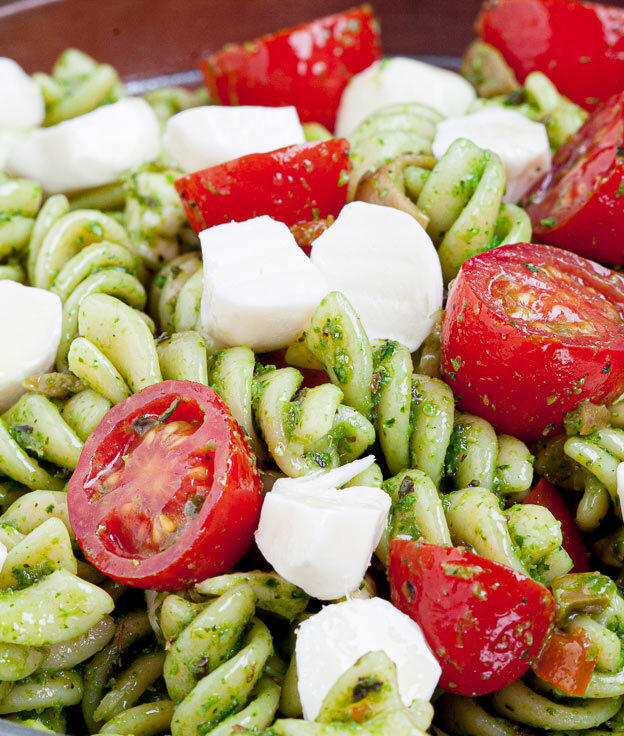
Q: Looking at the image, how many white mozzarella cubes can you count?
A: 10